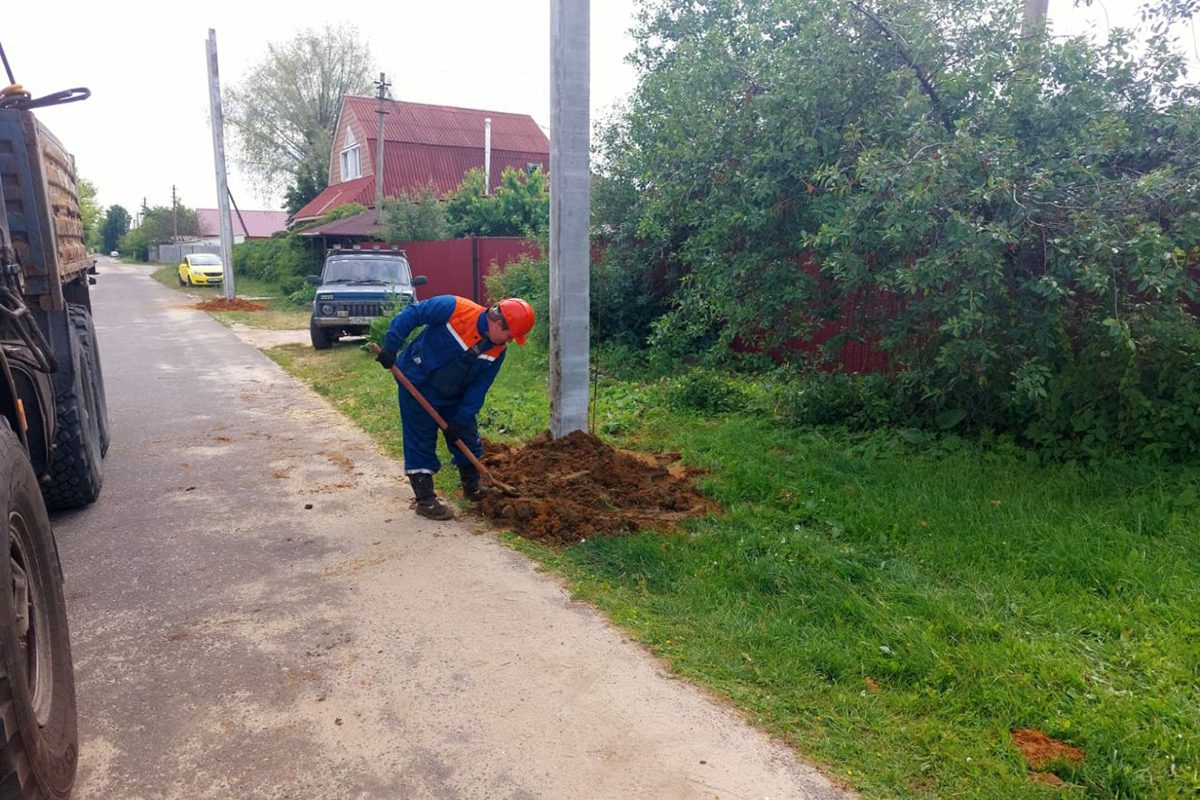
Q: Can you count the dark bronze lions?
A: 0